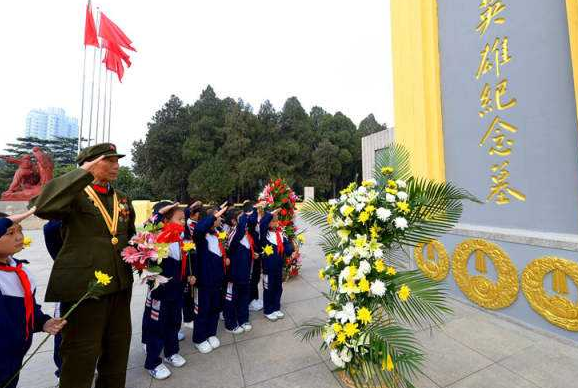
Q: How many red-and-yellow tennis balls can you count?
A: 0